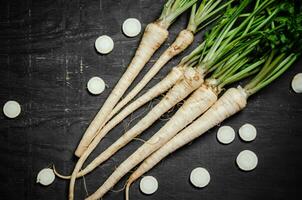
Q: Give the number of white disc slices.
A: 11